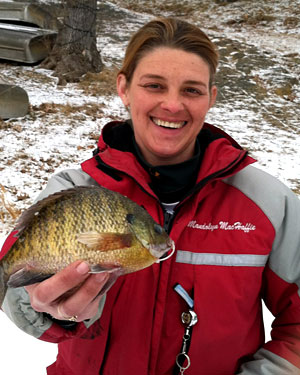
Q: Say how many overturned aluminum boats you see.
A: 3